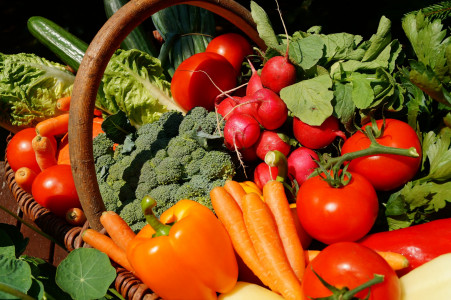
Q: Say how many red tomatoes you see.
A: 7